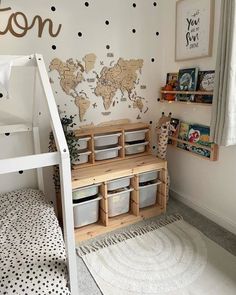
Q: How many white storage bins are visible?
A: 12